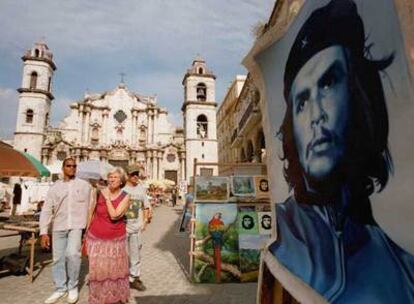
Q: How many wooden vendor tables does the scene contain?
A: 1